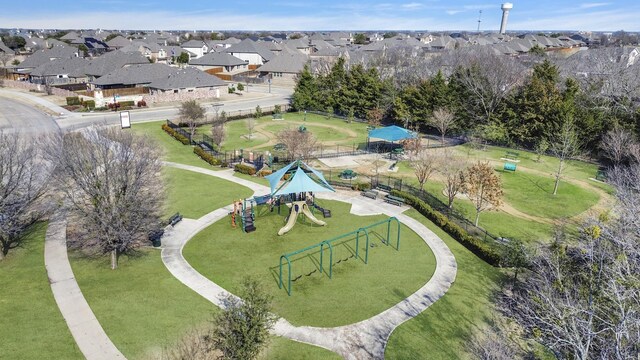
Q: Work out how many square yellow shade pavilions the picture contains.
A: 0